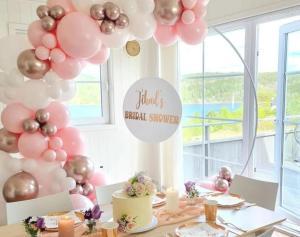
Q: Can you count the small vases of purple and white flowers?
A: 3